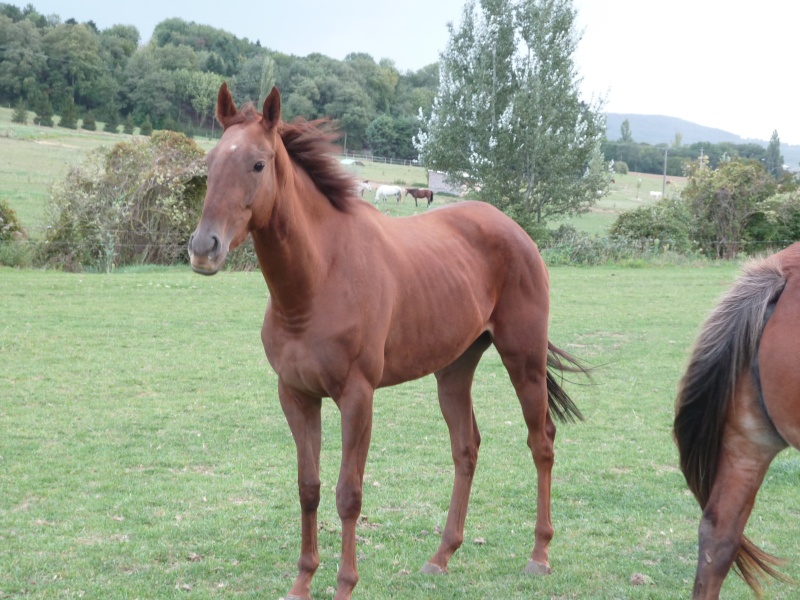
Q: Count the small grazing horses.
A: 3